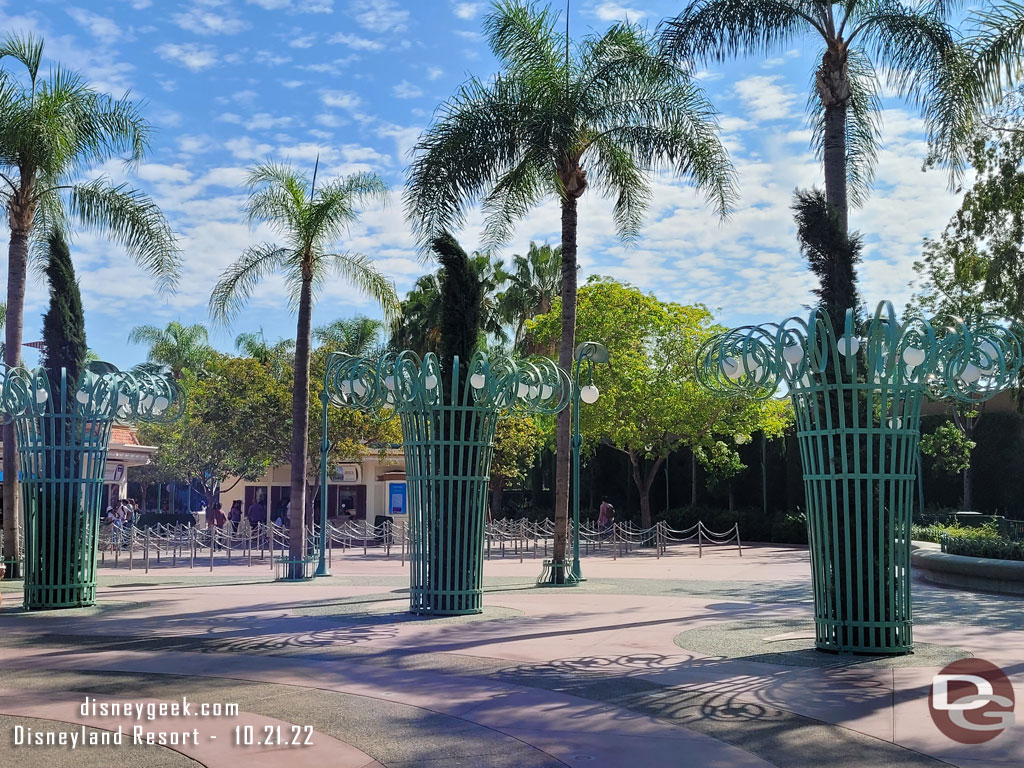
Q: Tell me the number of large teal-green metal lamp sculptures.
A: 3